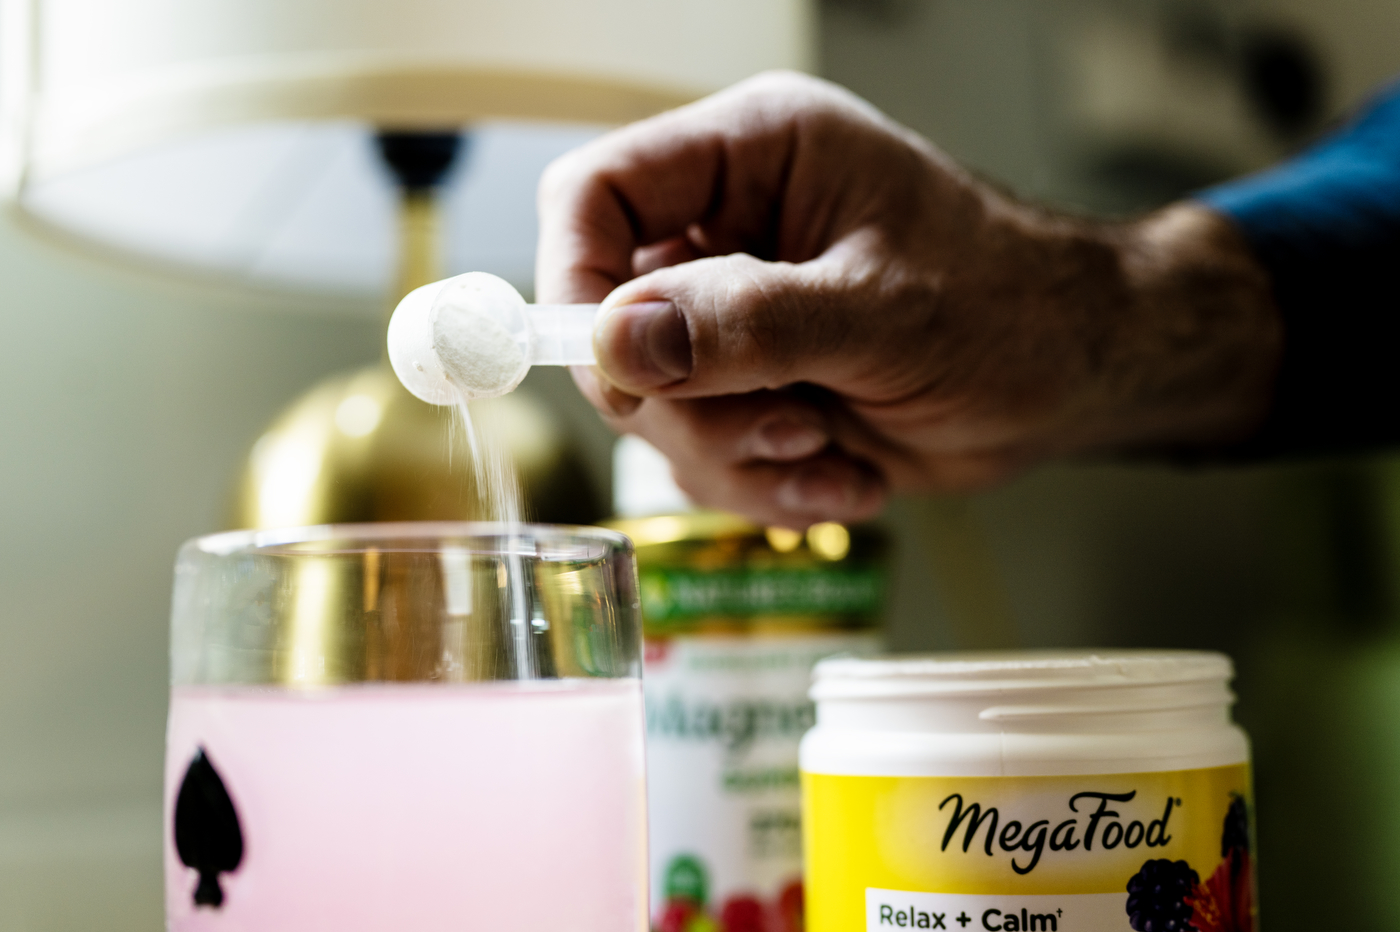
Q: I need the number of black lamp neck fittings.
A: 1